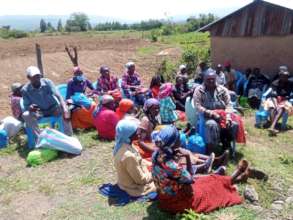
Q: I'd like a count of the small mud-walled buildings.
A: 1